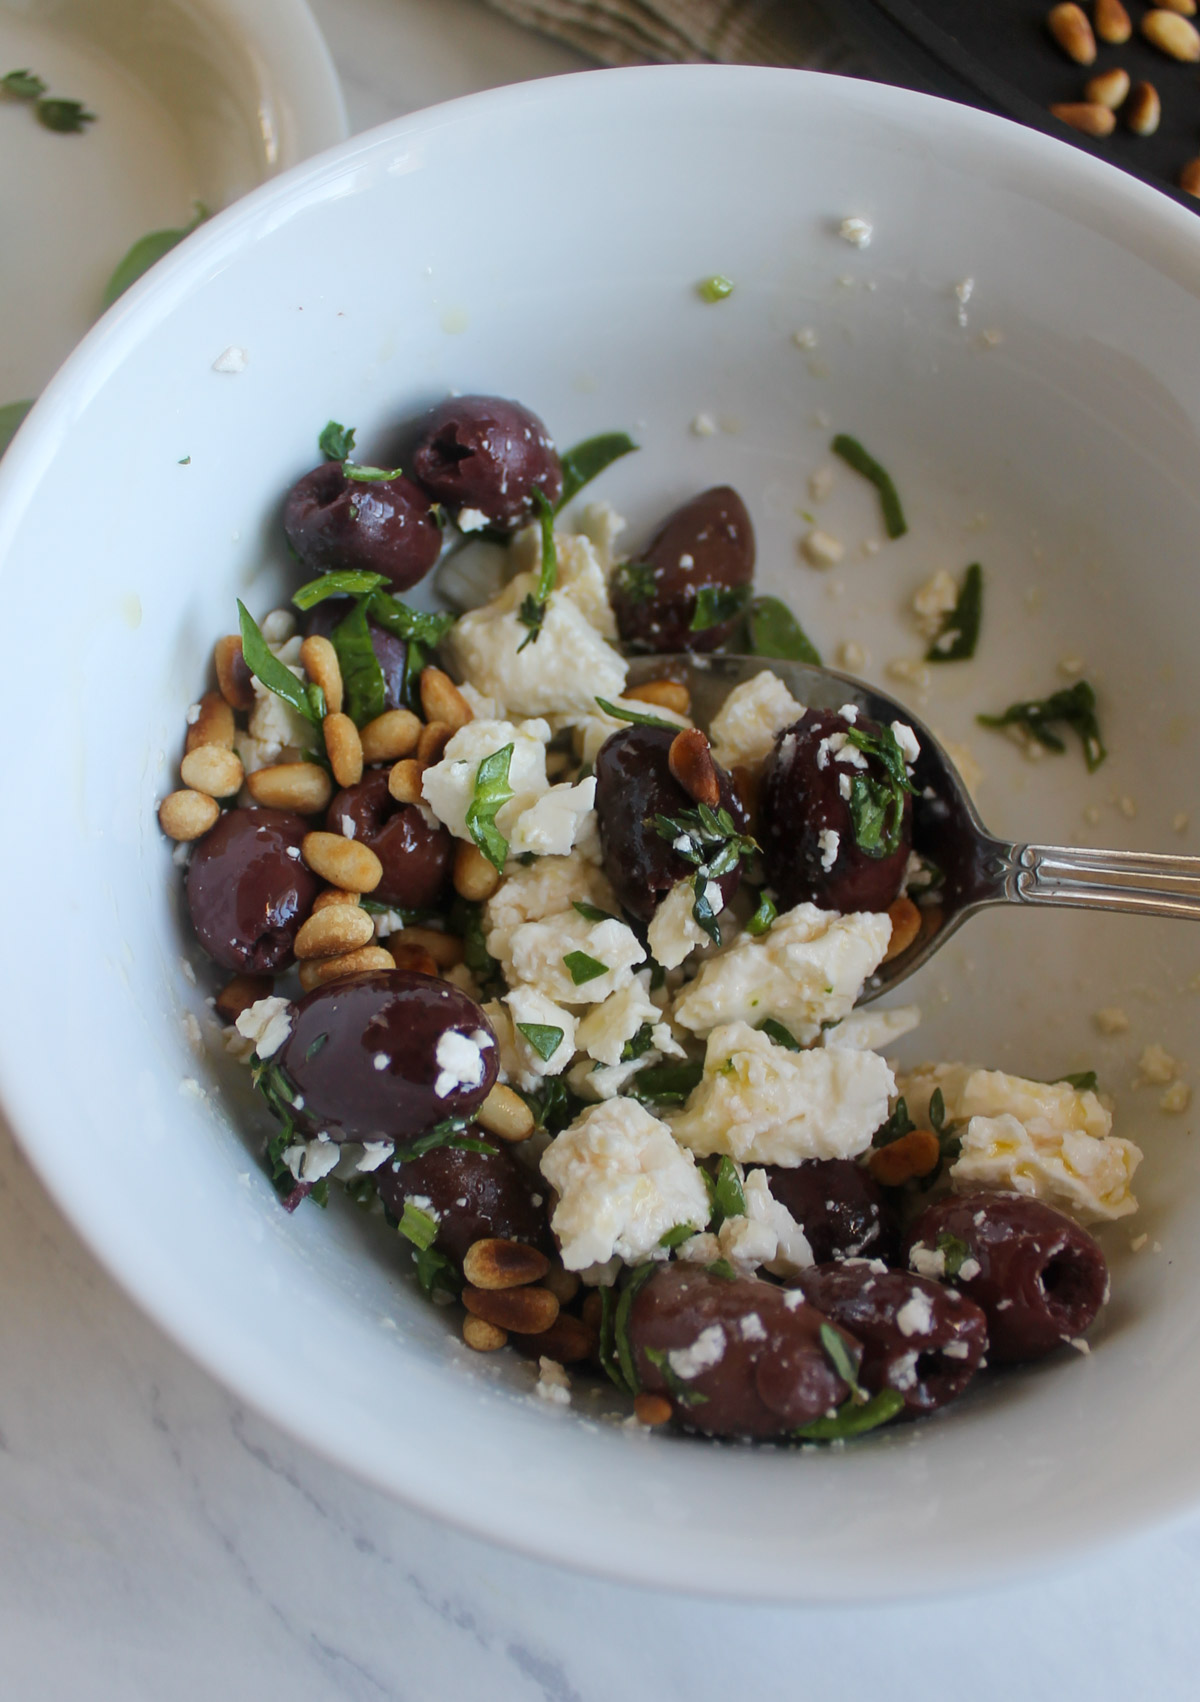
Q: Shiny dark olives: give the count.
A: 14